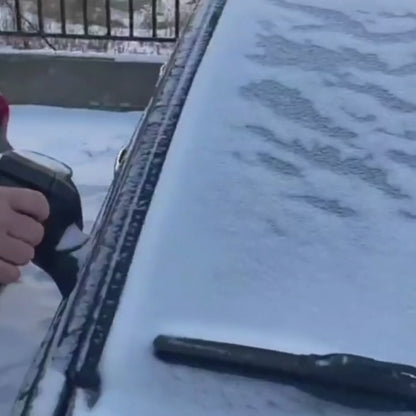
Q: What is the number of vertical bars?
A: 8